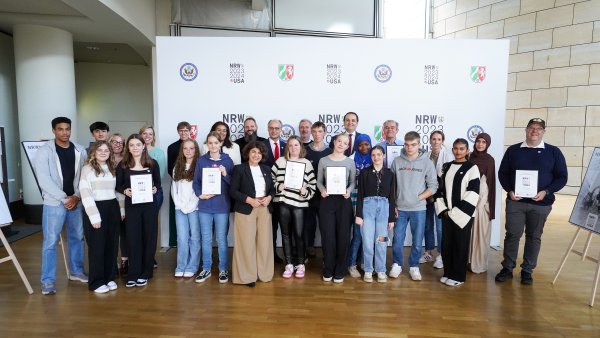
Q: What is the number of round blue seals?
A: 4